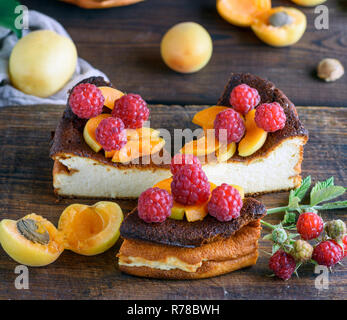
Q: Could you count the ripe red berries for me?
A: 14